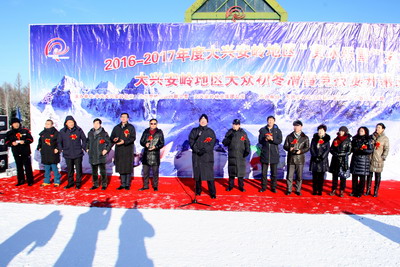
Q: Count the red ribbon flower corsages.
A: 14